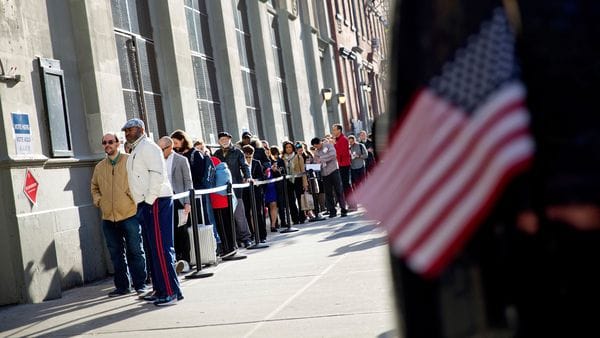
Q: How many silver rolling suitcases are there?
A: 1